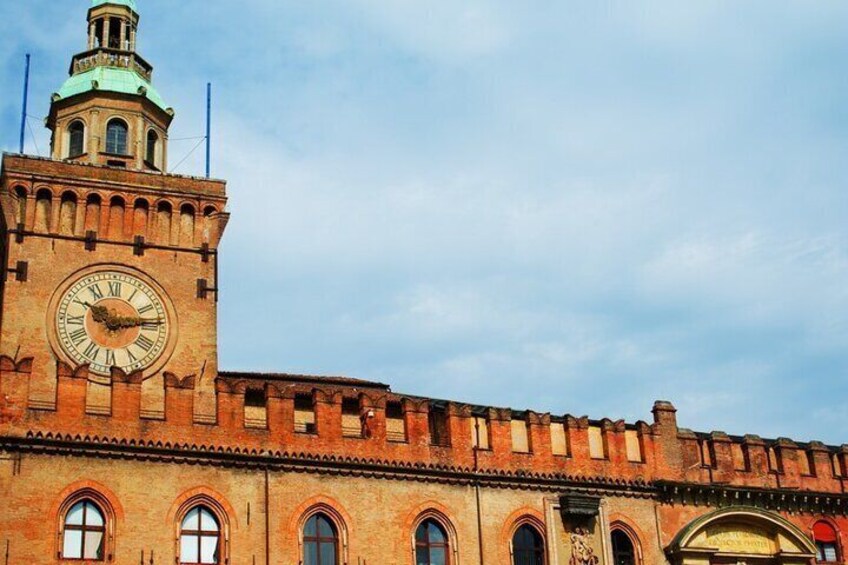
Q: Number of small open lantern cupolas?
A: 1